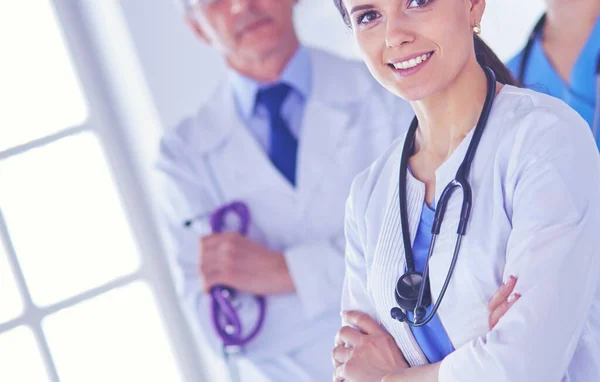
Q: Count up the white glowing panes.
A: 5